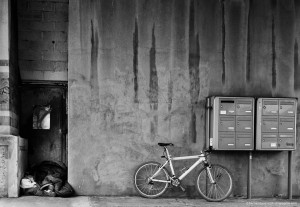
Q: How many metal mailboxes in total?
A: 12